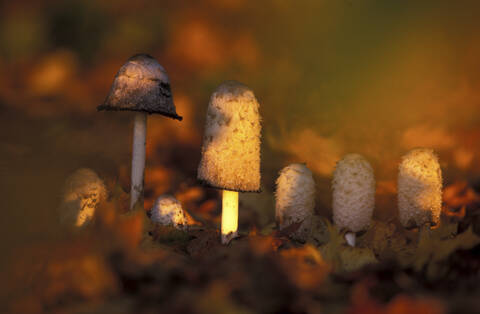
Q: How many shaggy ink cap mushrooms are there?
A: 7